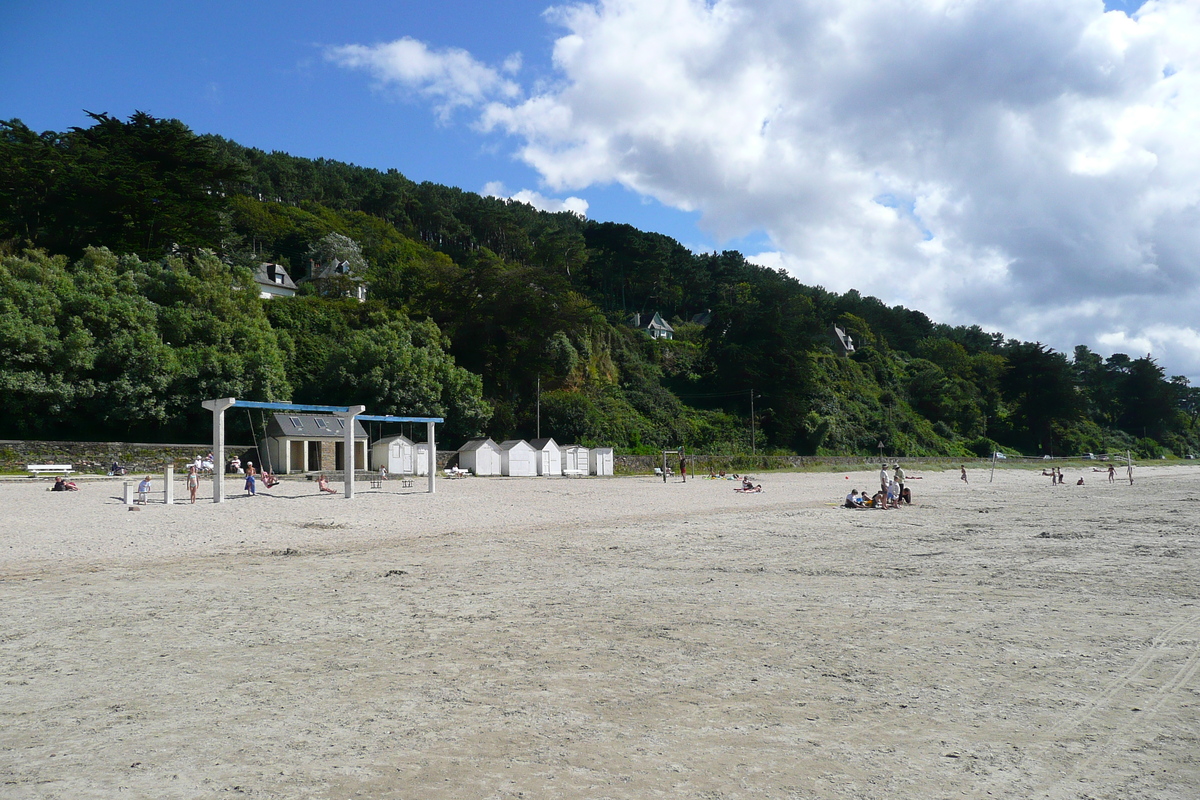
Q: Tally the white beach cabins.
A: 7